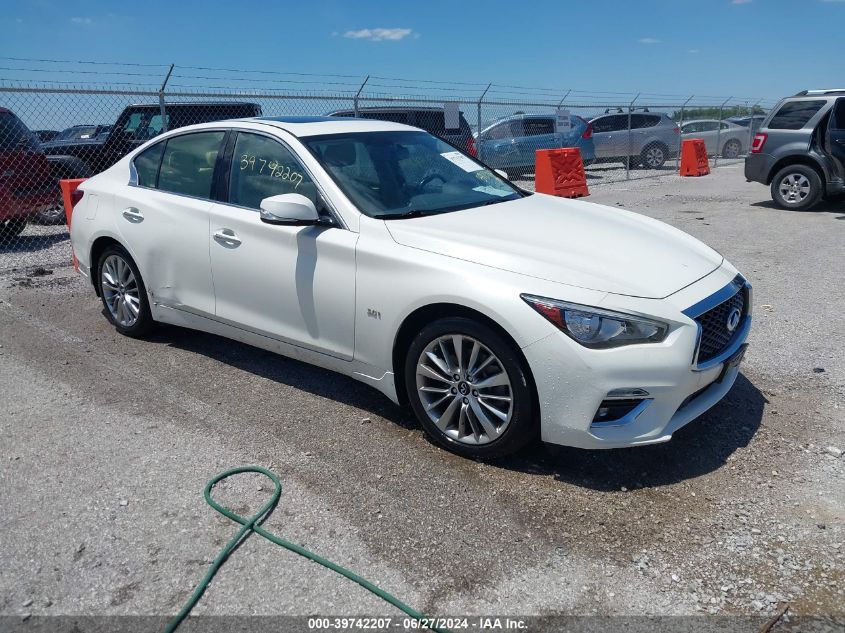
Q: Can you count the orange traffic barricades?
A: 3